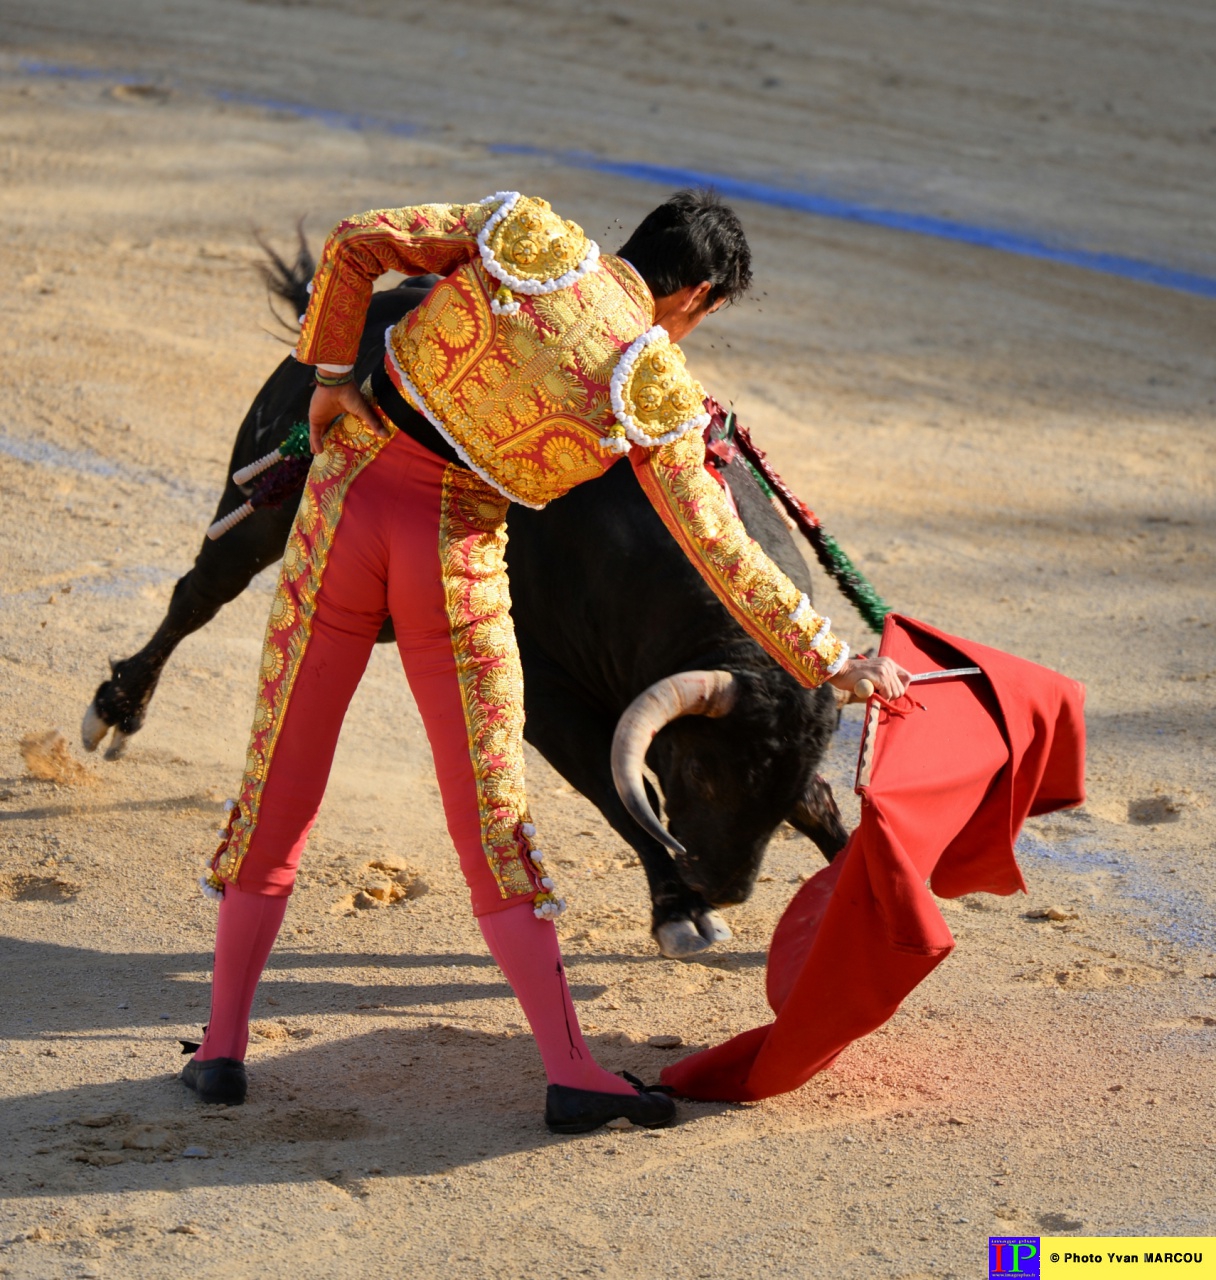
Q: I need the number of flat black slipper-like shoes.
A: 2